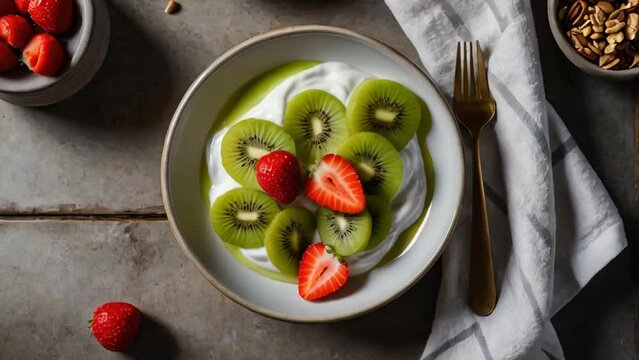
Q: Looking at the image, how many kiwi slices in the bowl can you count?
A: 8